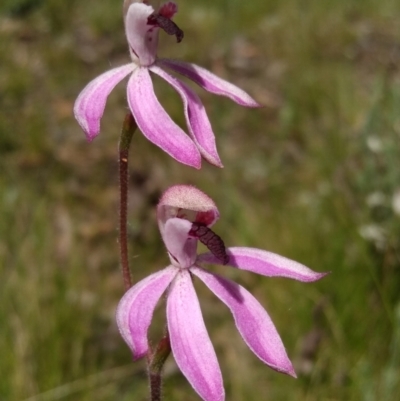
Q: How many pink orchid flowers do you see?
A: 2